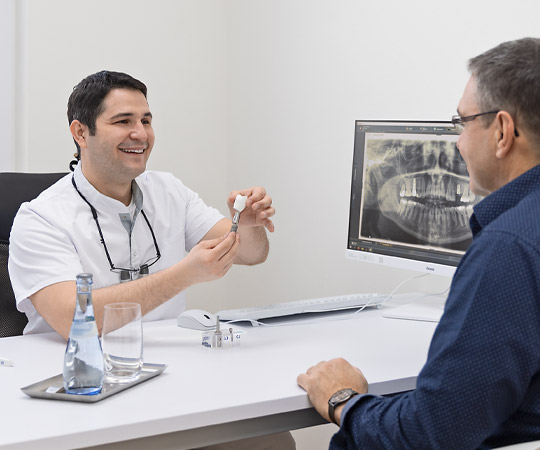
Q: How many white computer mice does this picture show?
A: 1